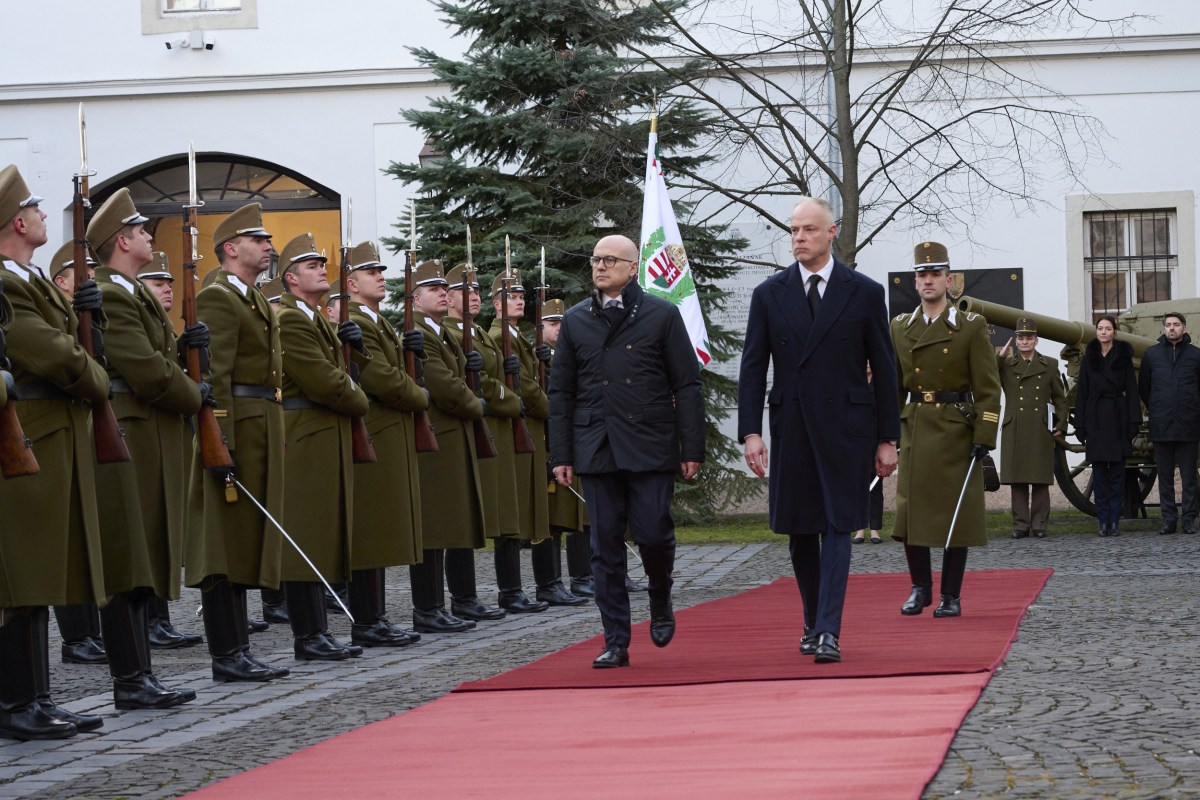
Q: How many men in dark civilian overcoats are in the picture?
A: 3